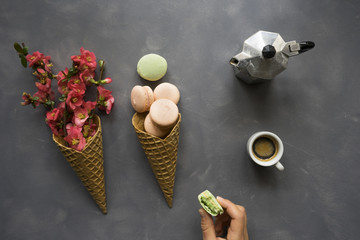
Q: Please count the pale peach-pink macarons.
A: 4